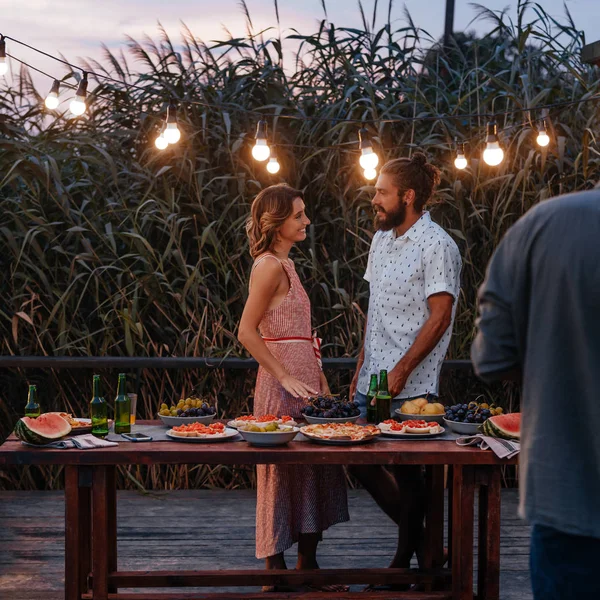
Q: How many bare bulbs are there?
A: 12